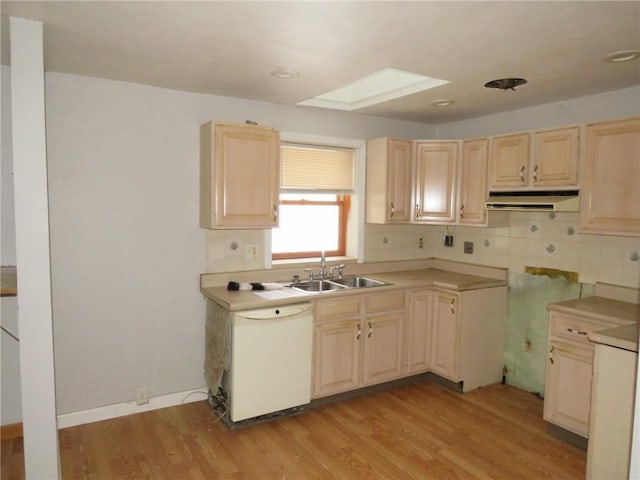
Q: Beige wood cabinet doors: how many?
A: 12